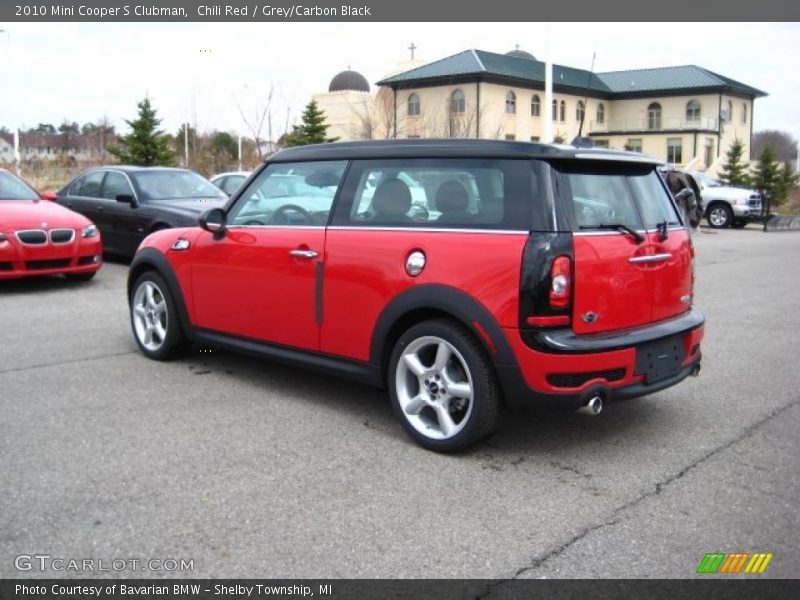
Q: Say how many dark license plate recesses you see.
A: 1